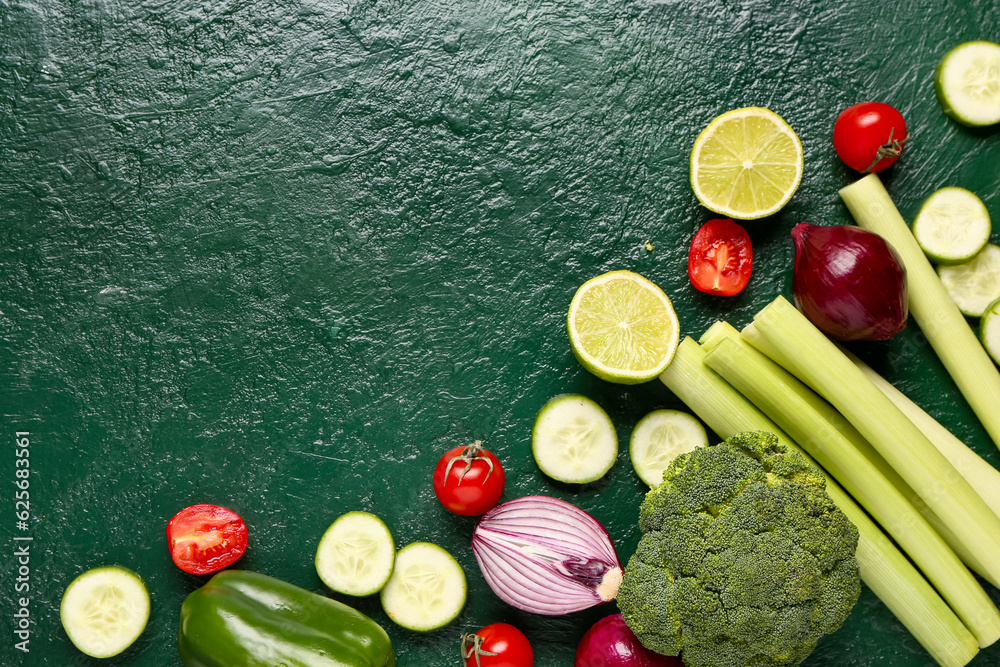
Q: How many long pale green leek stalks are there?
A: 6